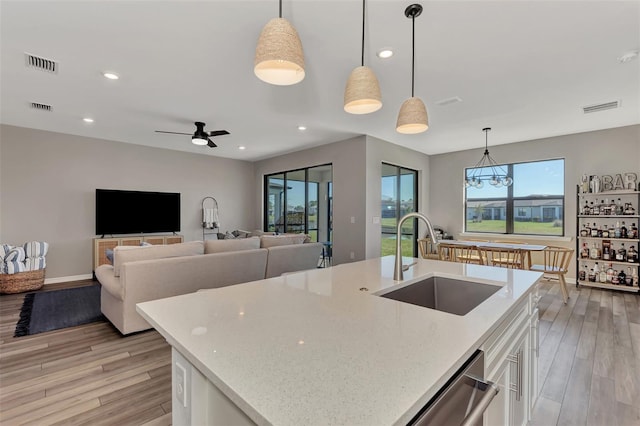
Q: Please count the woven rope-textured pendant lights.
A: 3